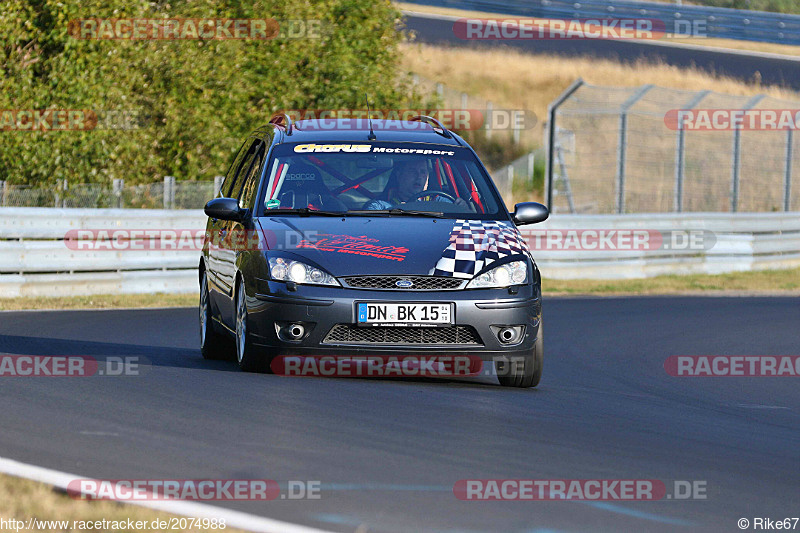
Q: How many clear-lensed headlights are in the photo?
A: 2